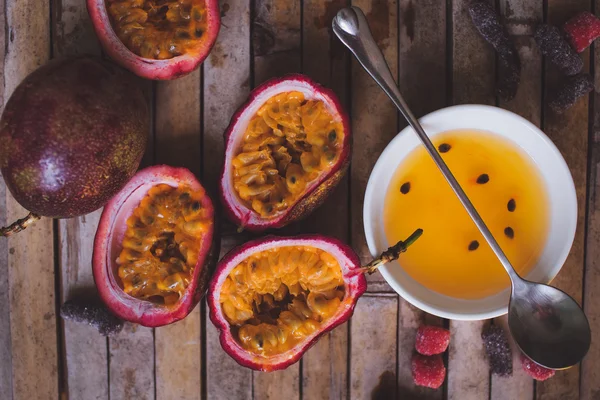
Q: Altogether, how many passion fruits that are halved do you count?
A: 4